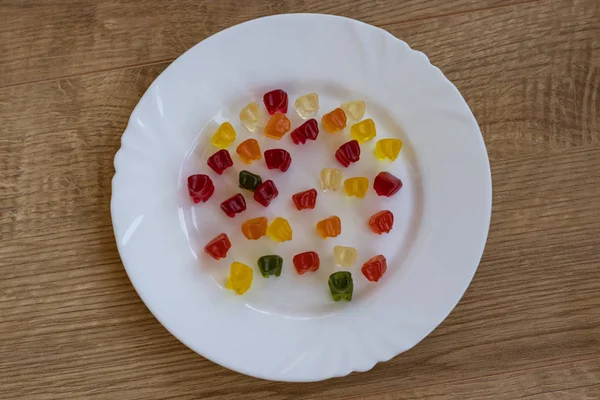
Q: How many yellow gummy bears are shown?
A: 6